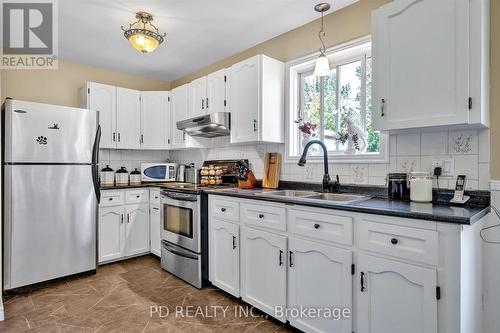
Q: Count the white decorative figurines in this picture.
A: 1